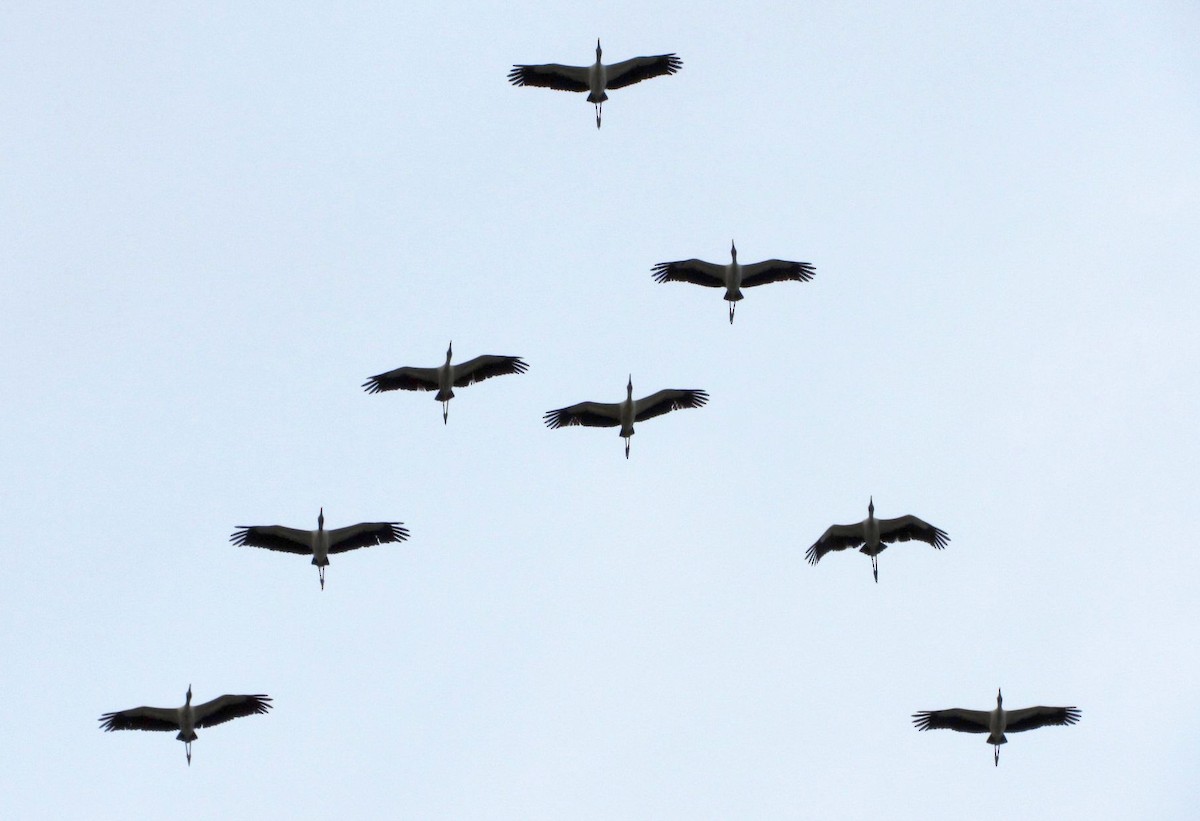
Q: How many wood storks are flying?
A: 8